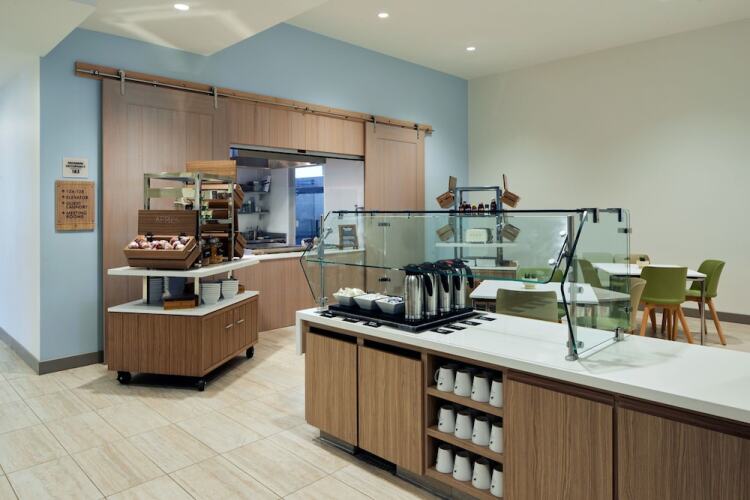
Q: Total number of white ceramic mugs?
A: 12